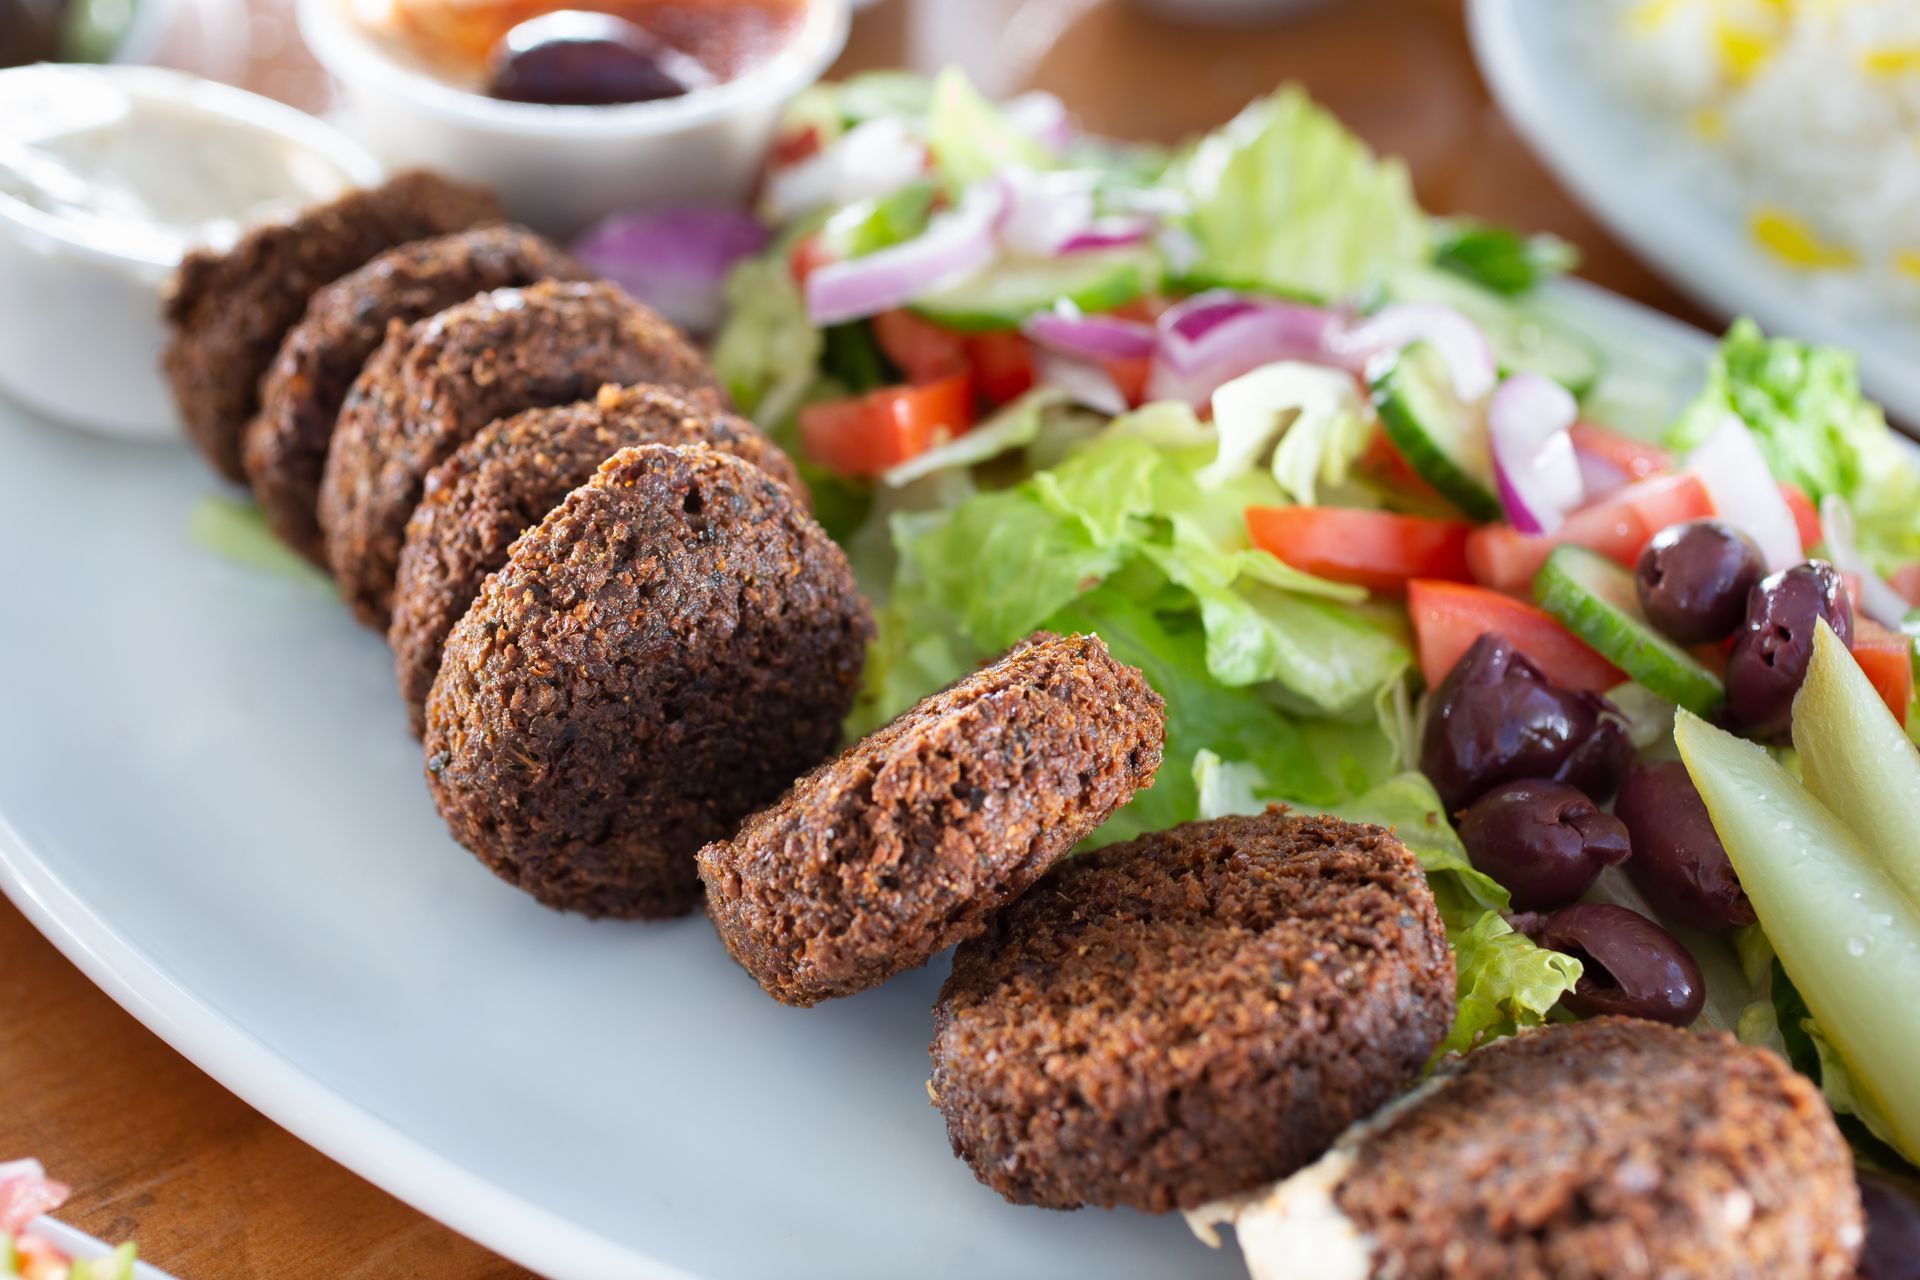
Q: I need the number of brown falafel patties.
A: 8